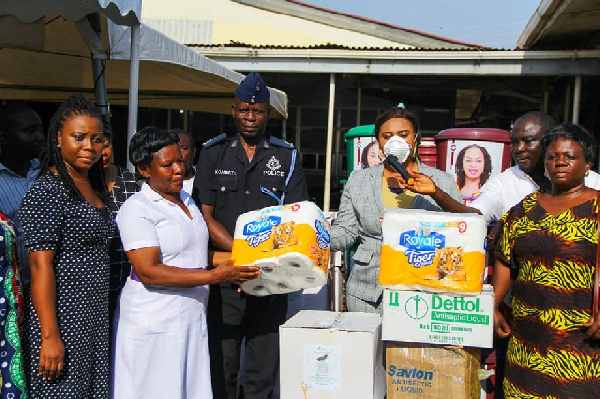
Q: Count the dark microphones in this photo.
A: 1